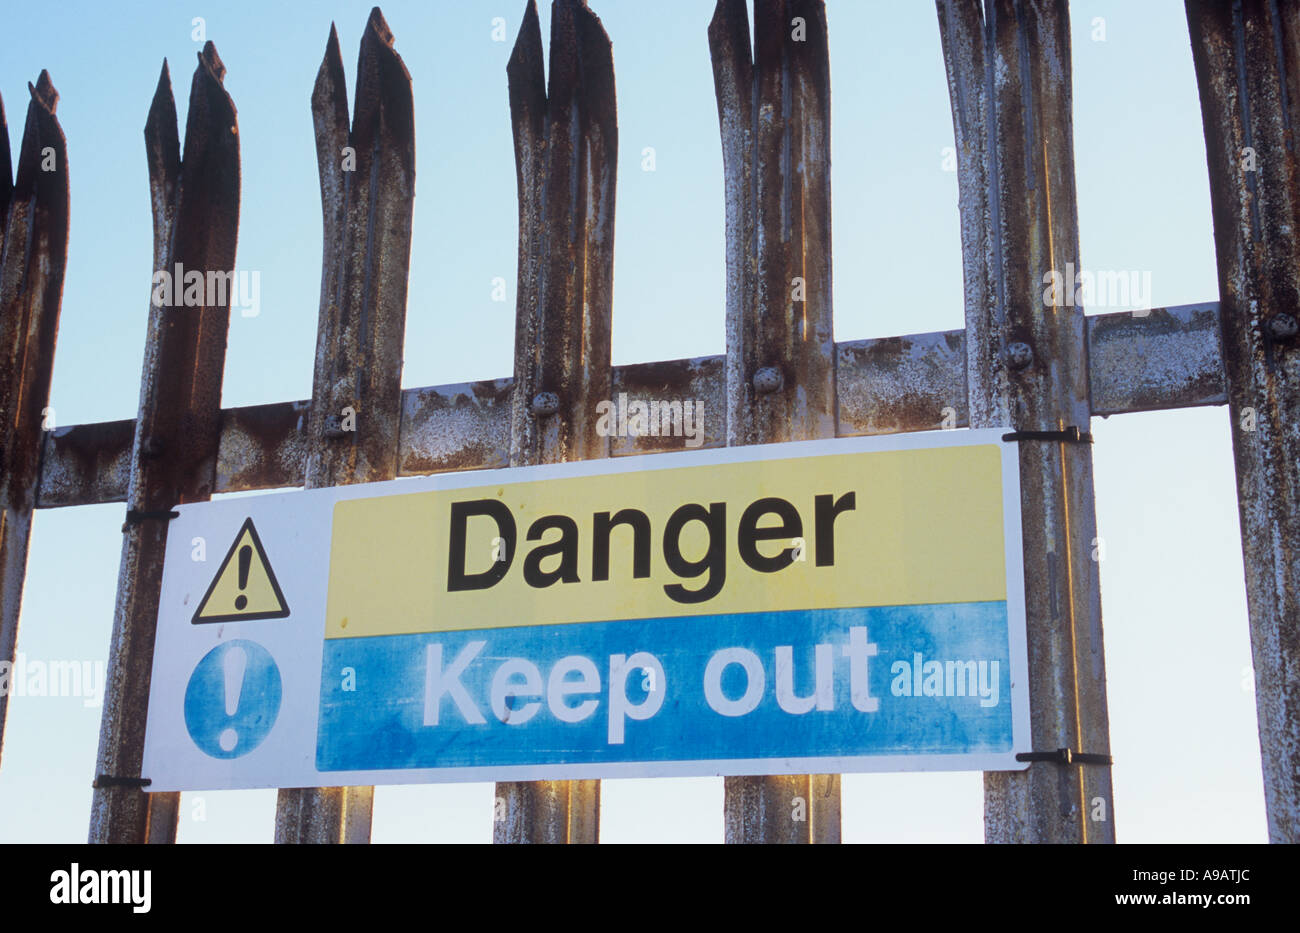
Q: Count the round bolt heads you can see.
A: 6